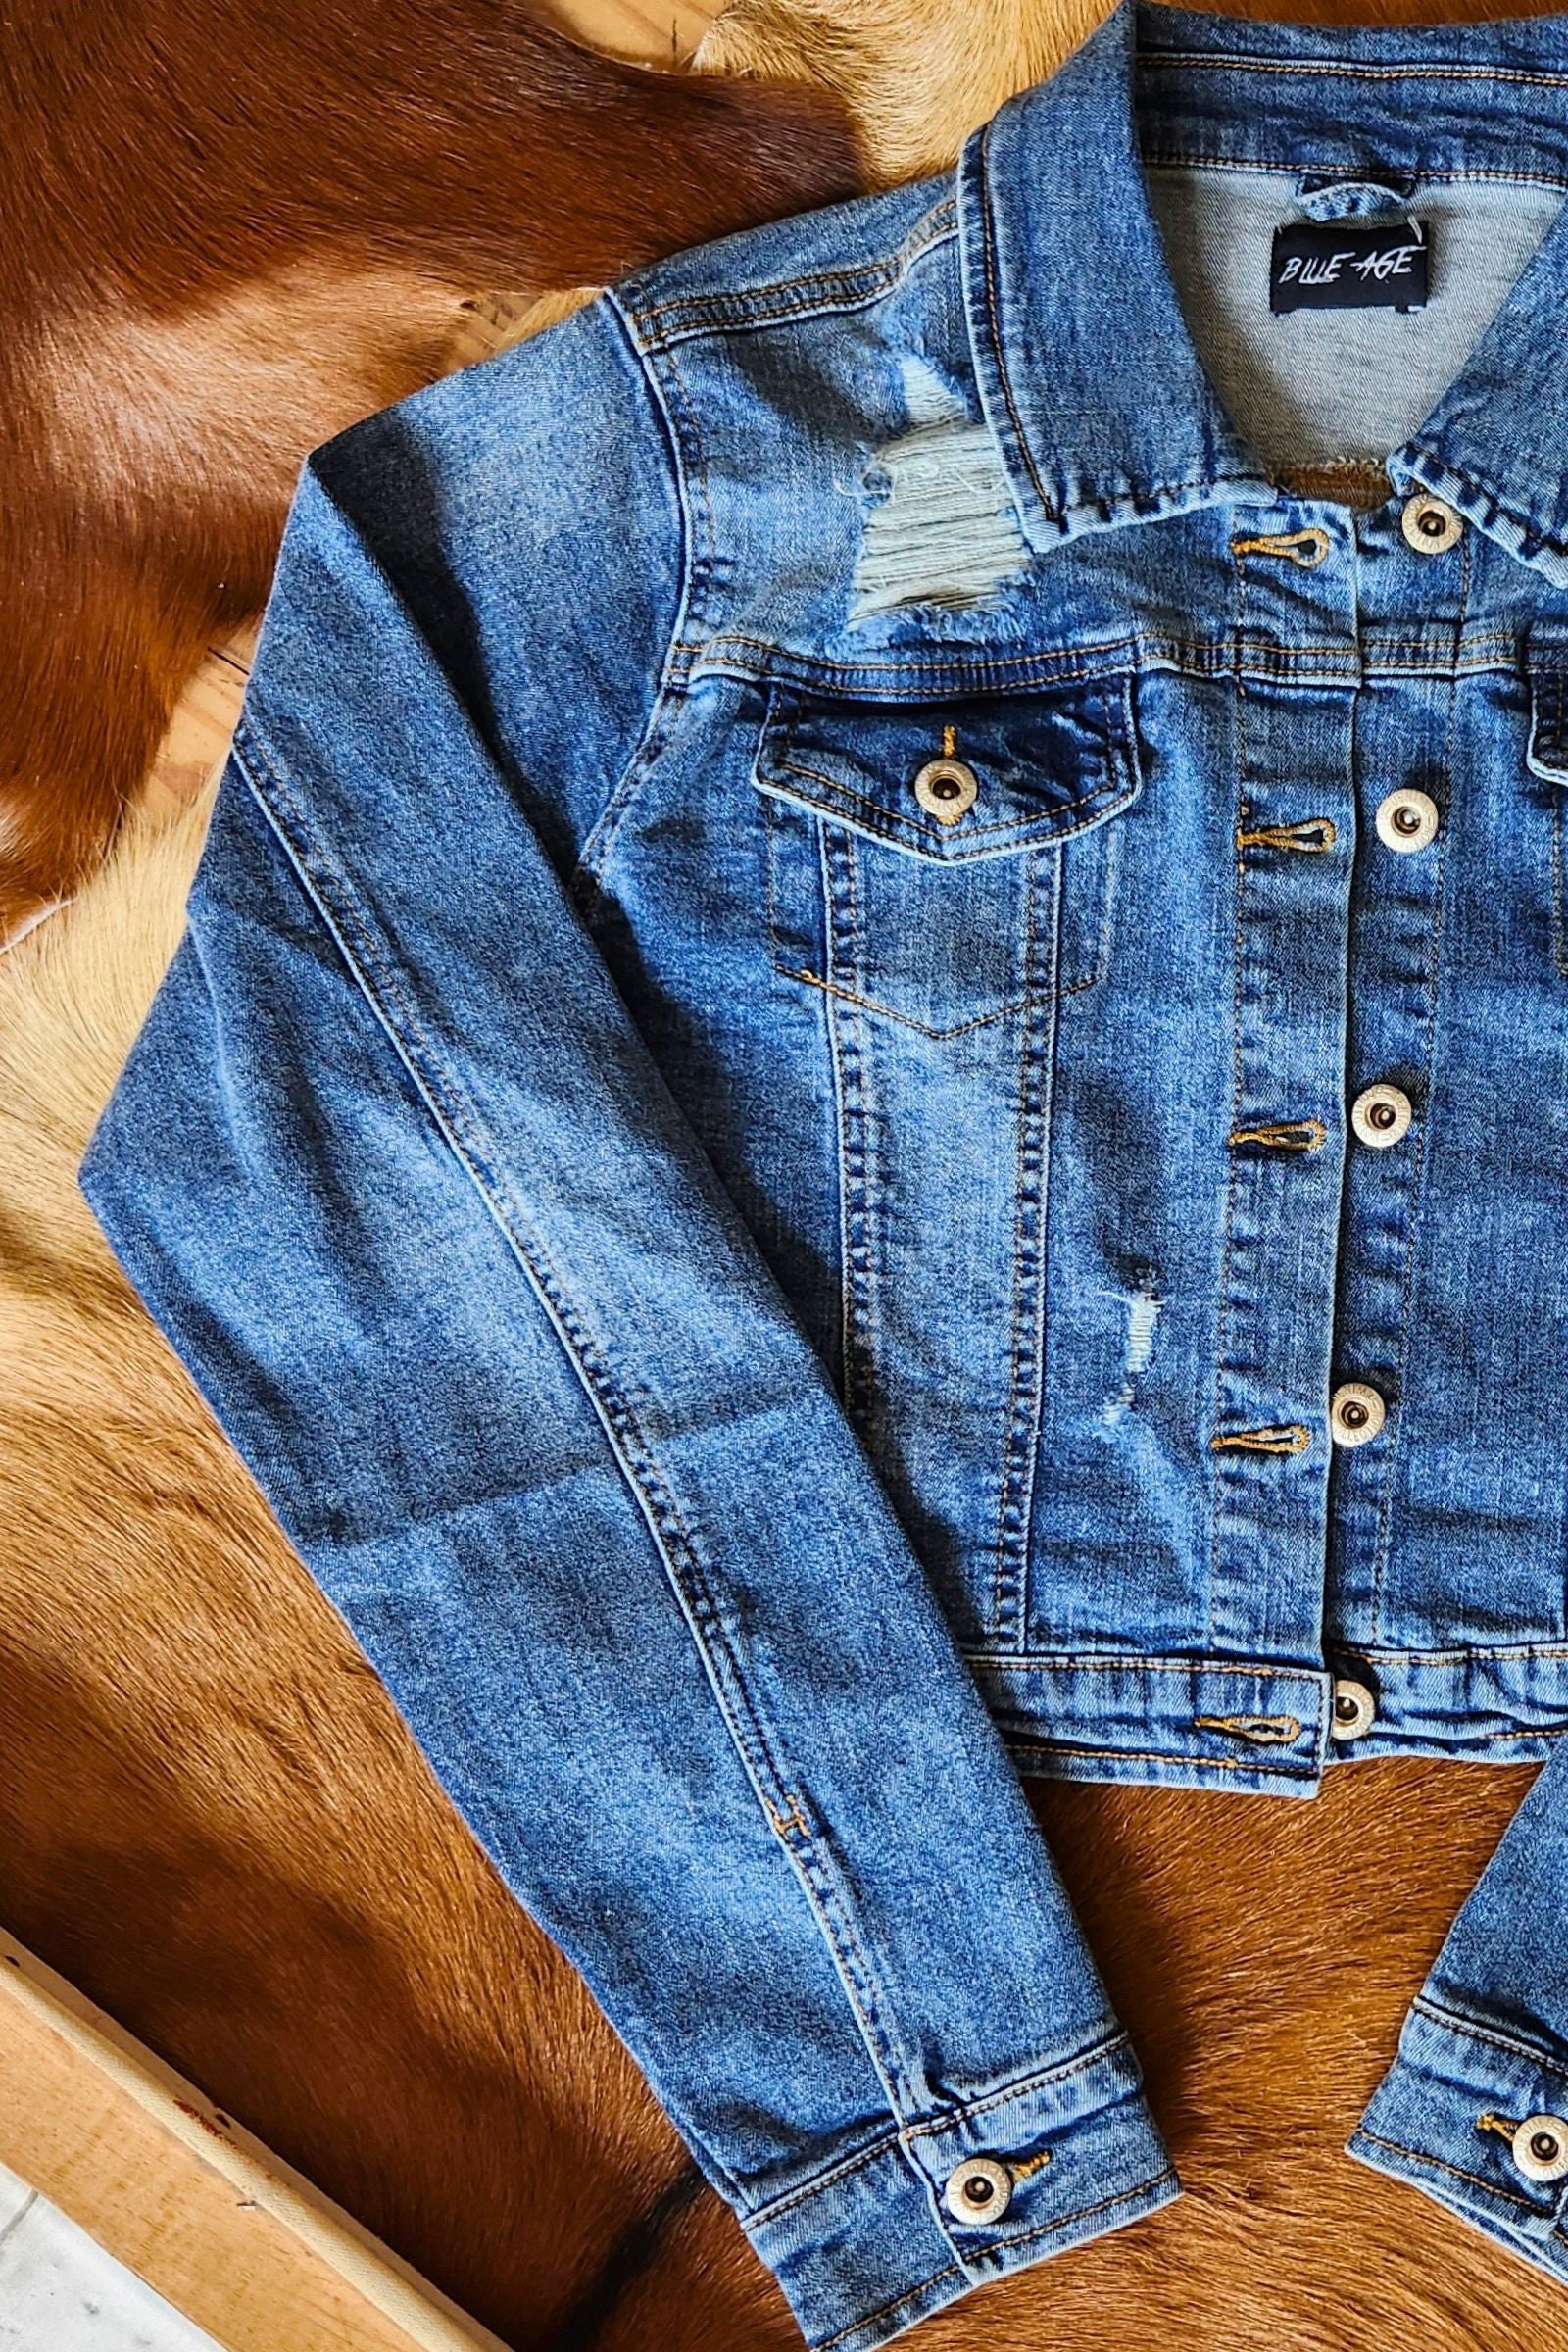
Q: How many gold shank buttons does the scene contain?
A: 8